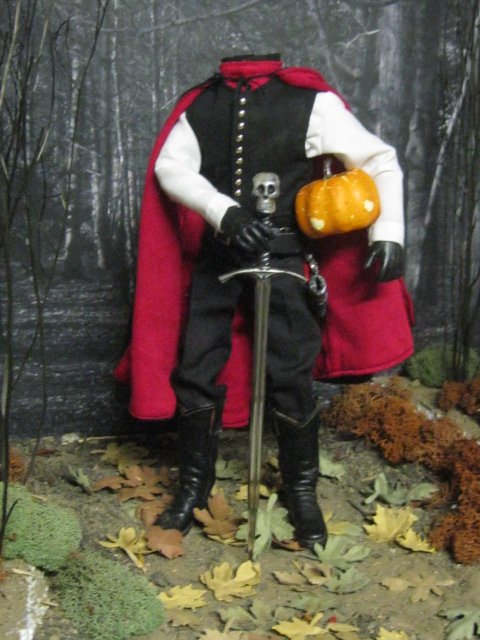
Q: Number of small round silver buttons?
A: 9